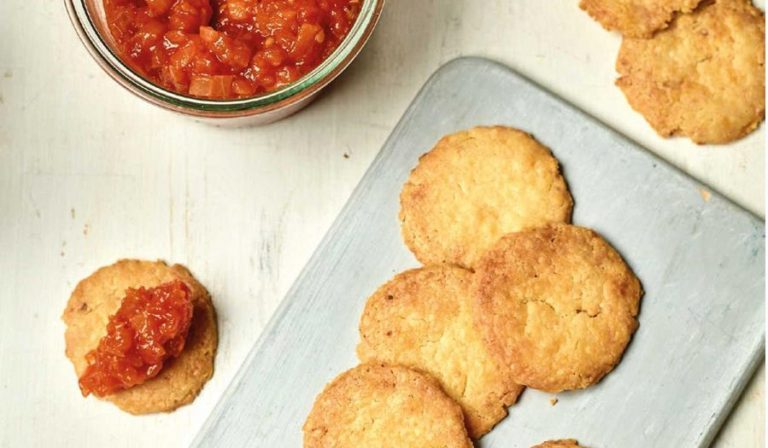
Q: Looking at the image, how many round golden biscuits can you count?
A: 8